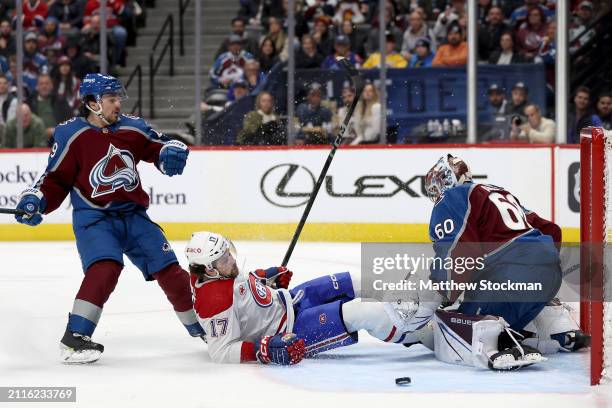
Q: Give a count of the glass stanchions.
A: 7